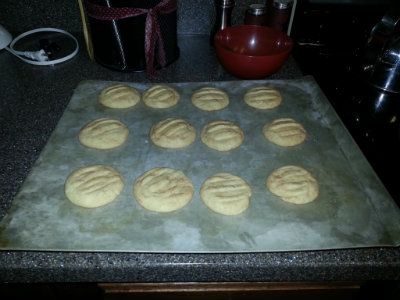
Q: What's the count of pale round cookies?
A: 12